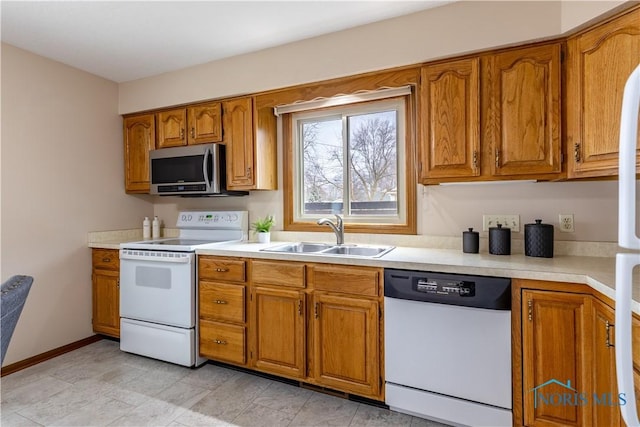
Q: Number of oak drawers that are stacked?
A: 3